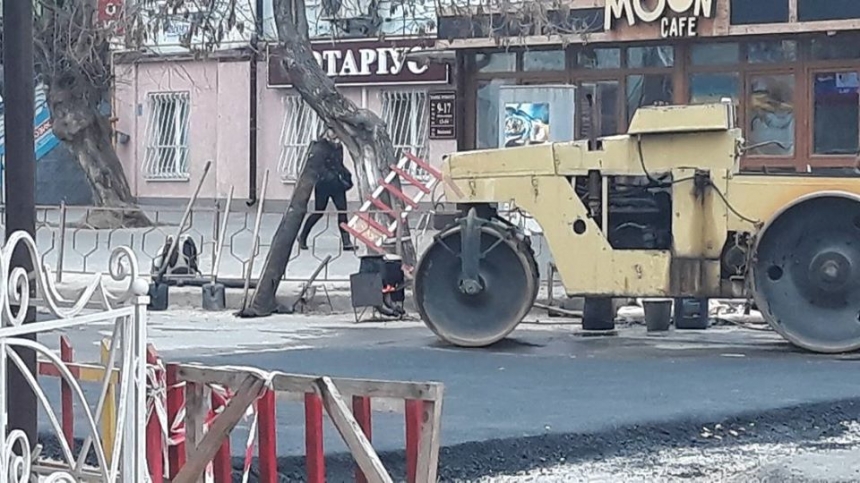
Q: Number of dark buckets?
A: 3